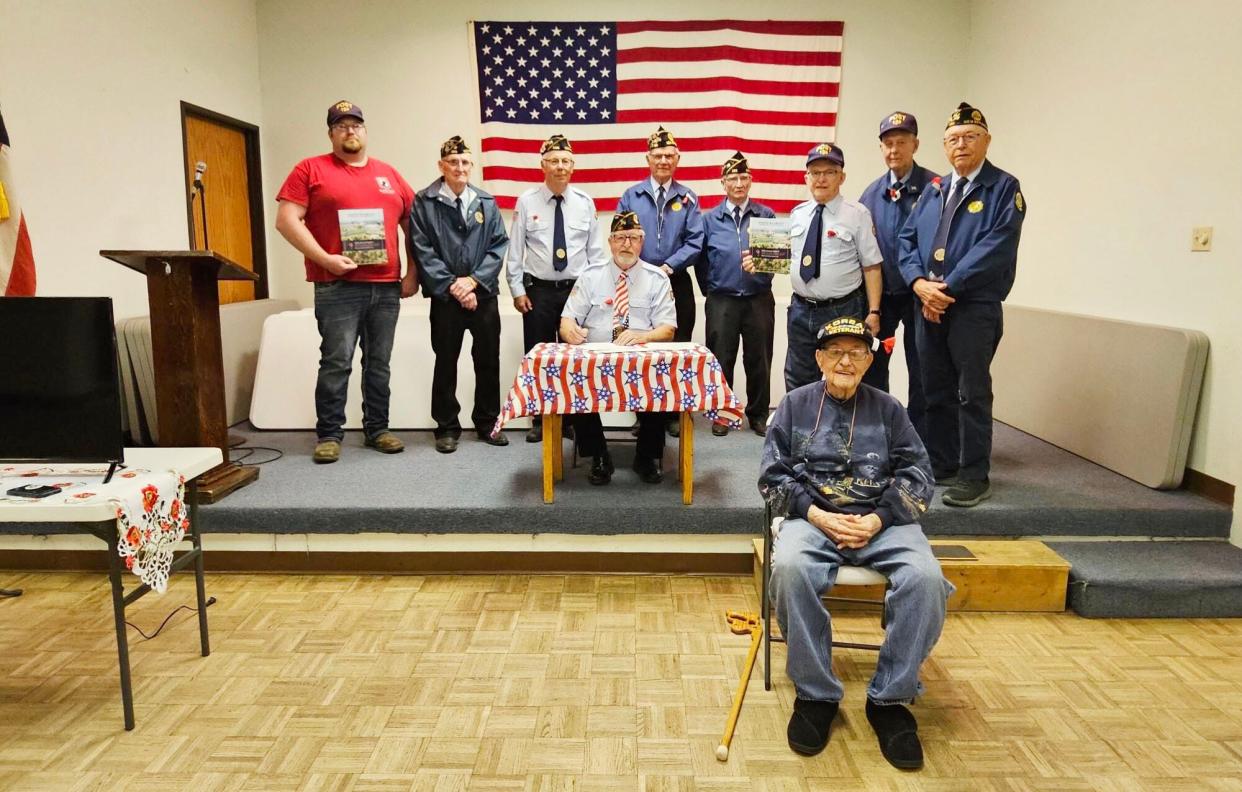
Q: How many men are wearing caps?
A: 10